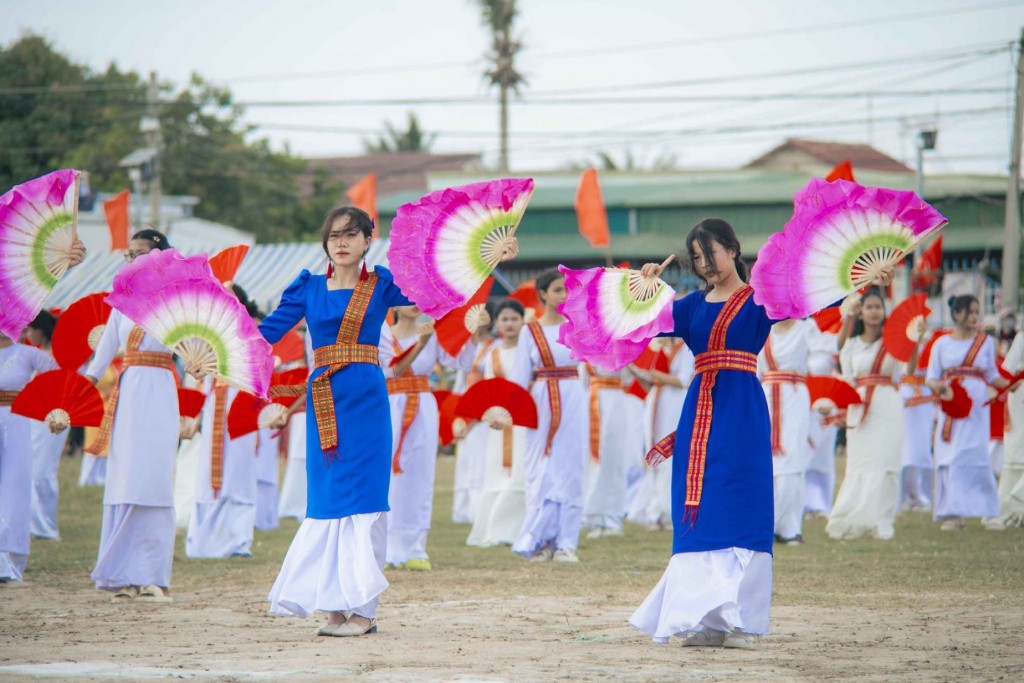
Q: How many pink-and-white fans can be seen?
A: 5